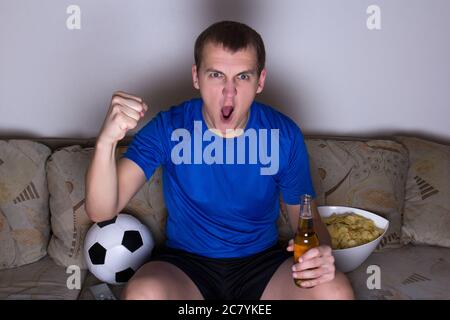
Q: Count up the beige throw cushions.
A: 4